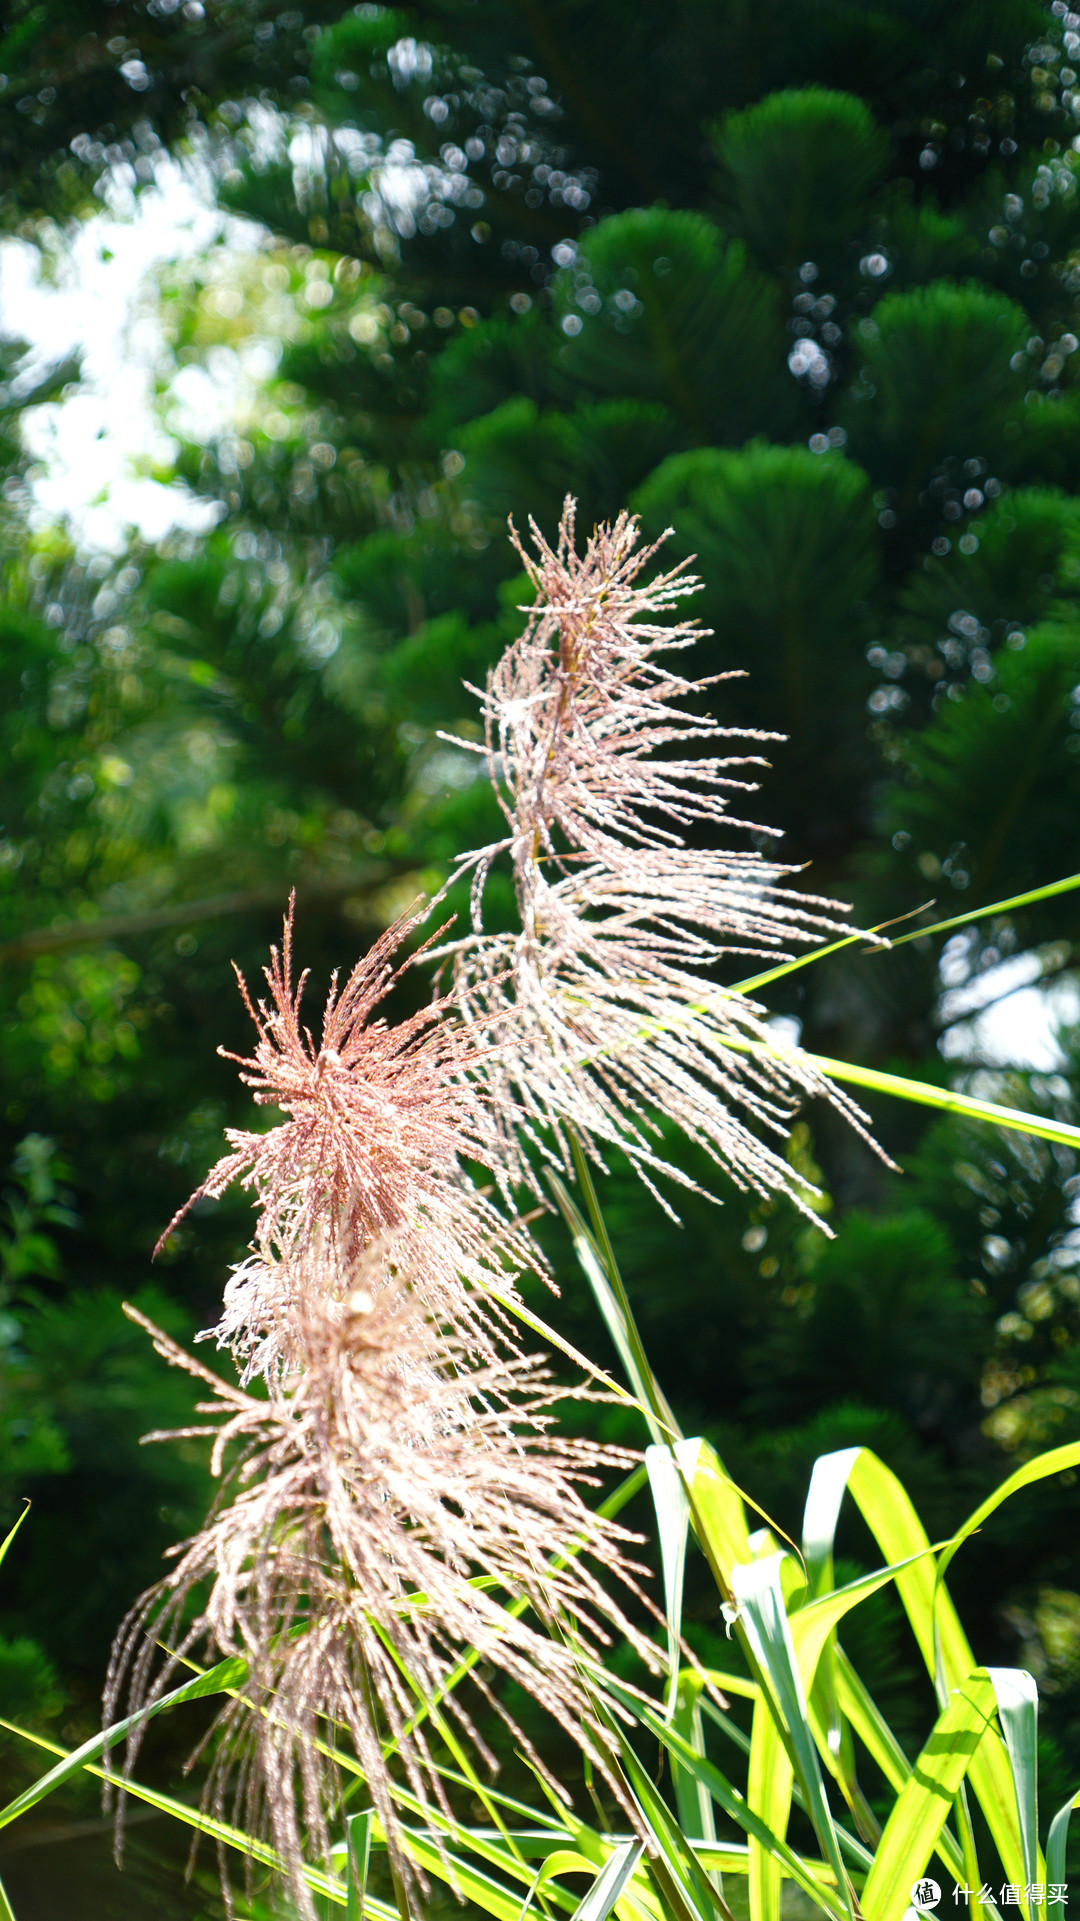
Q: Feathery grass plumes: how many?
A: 3